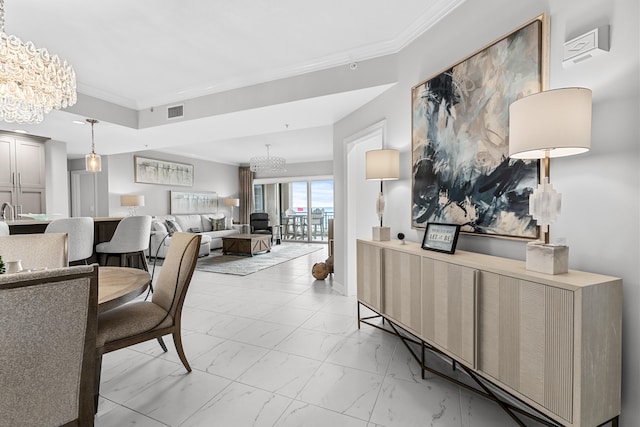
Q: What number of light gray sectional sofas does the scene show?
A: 1